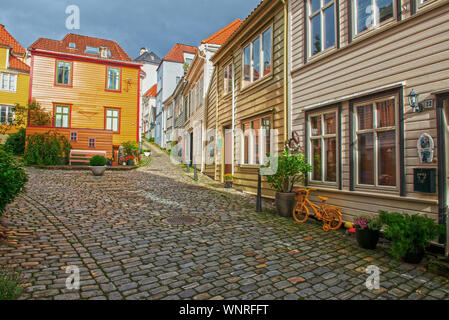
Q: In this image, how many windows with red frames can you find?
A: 4